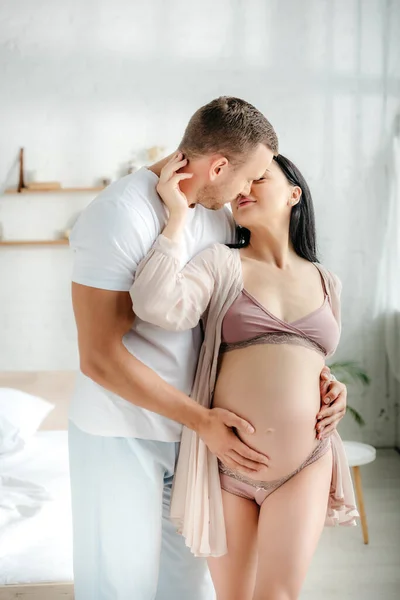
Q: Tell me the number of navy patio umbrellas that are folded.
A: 0